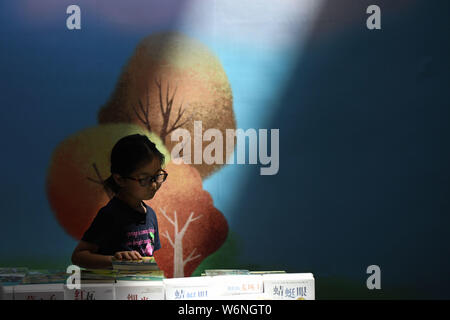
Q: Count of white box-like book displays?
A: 6